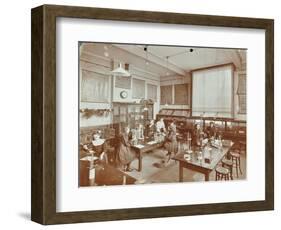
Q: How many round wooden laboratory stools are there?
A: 3